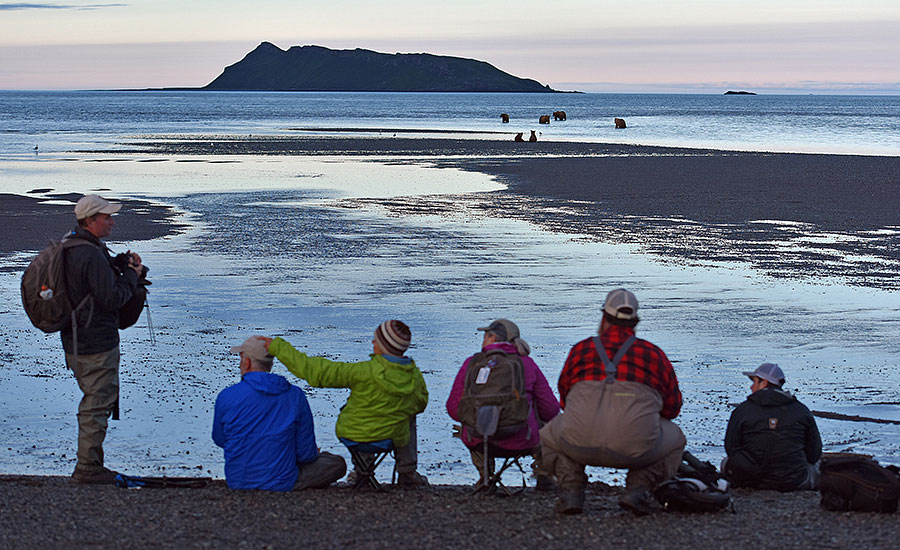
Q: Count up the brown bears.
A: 6